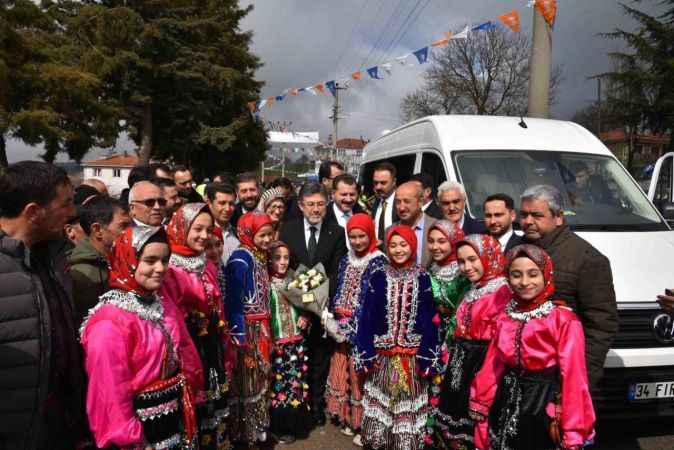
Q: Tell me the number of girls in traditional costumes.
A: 10